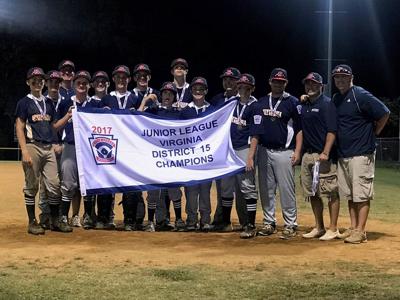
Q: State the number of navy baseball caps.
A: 15